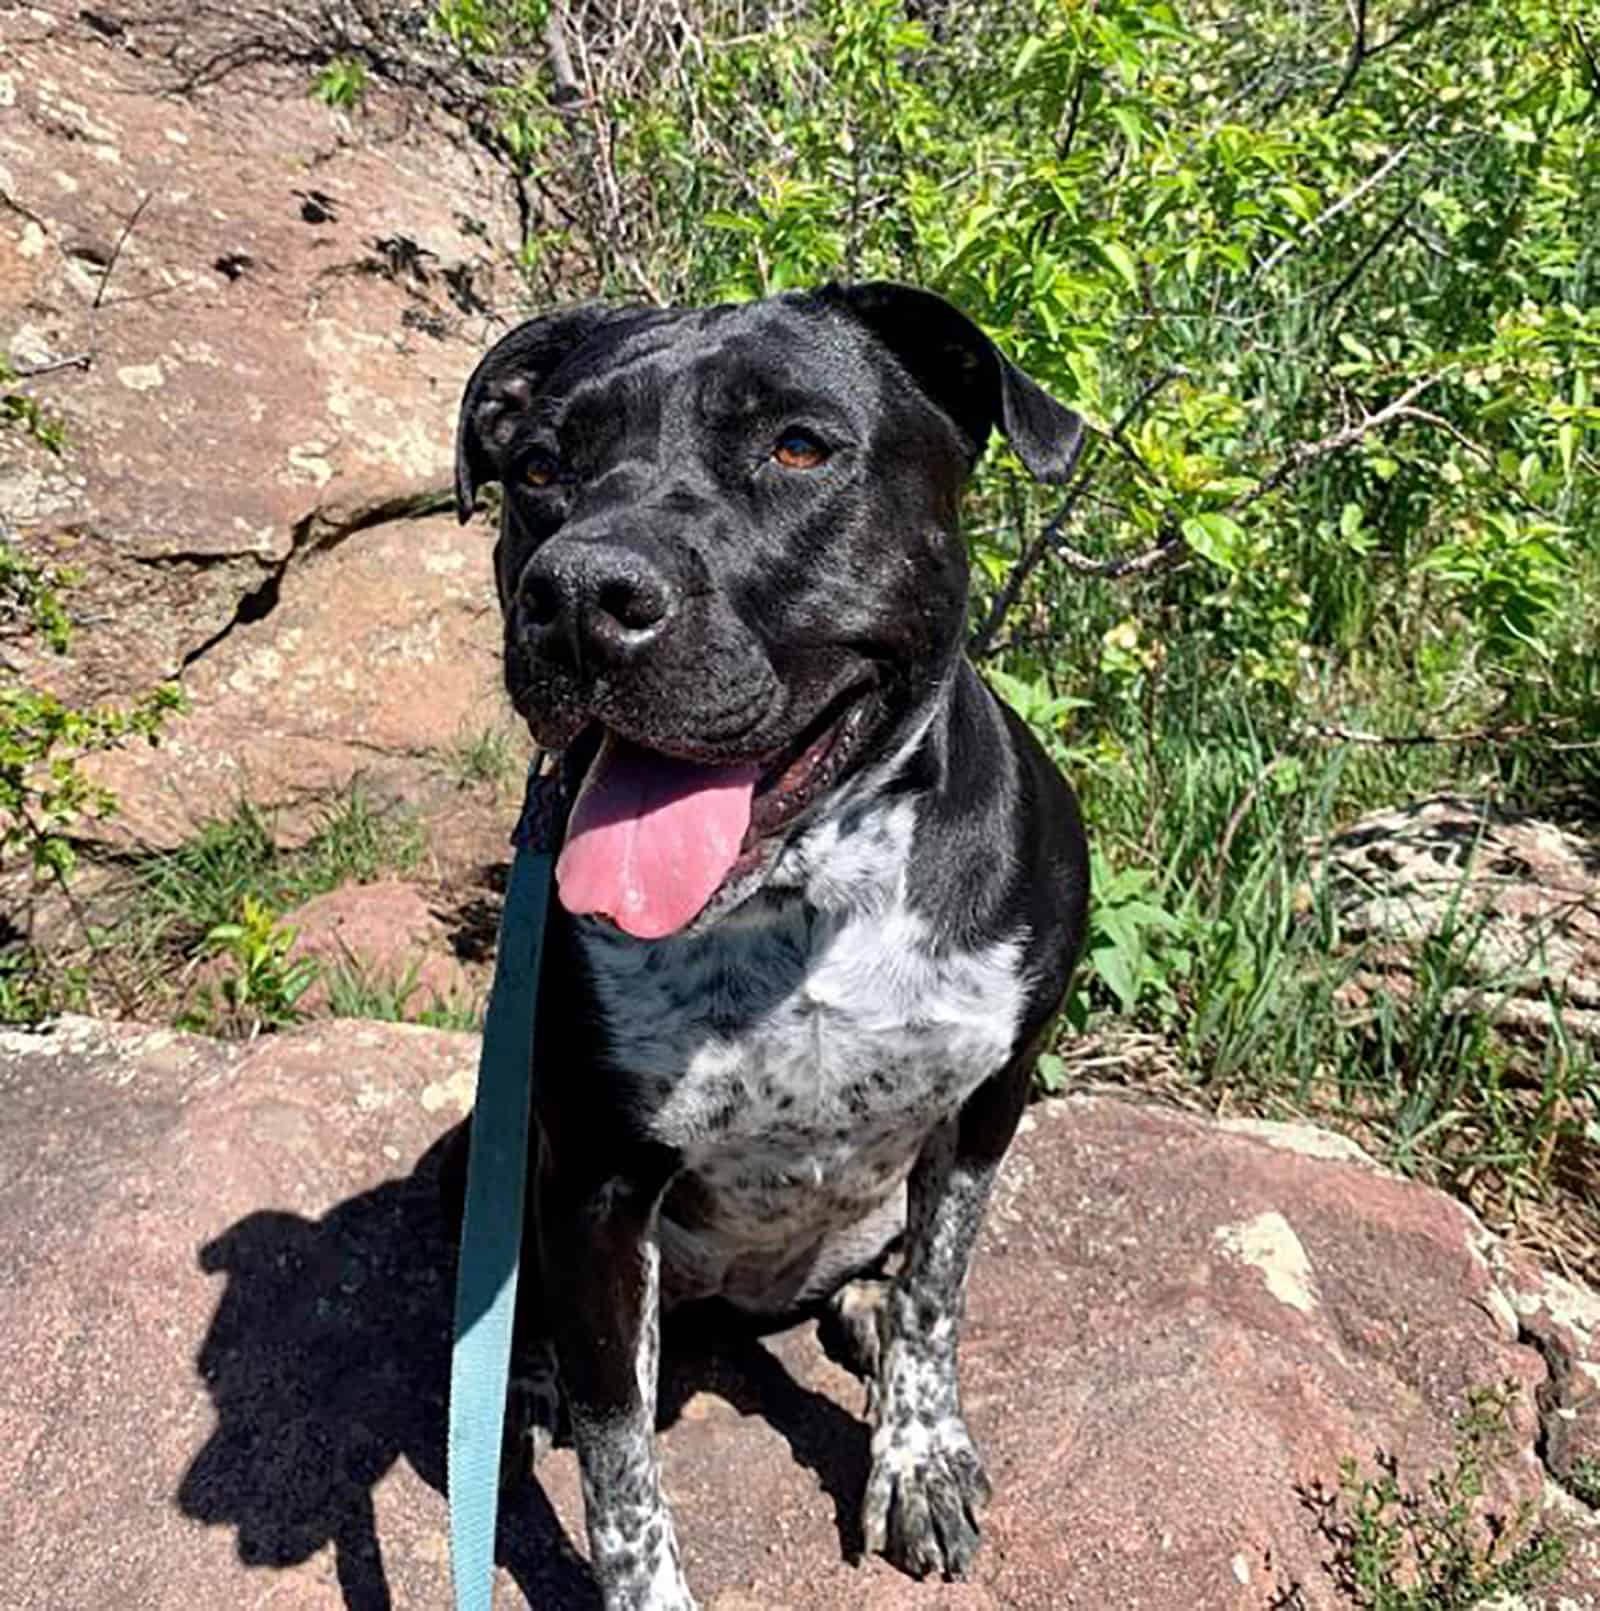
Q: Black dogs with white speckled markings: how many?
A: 1